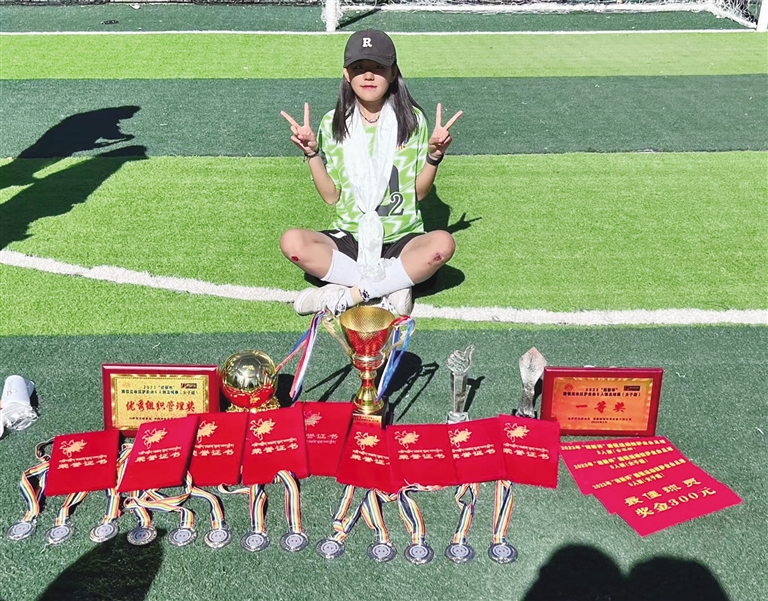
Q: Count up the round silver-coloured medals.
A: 13